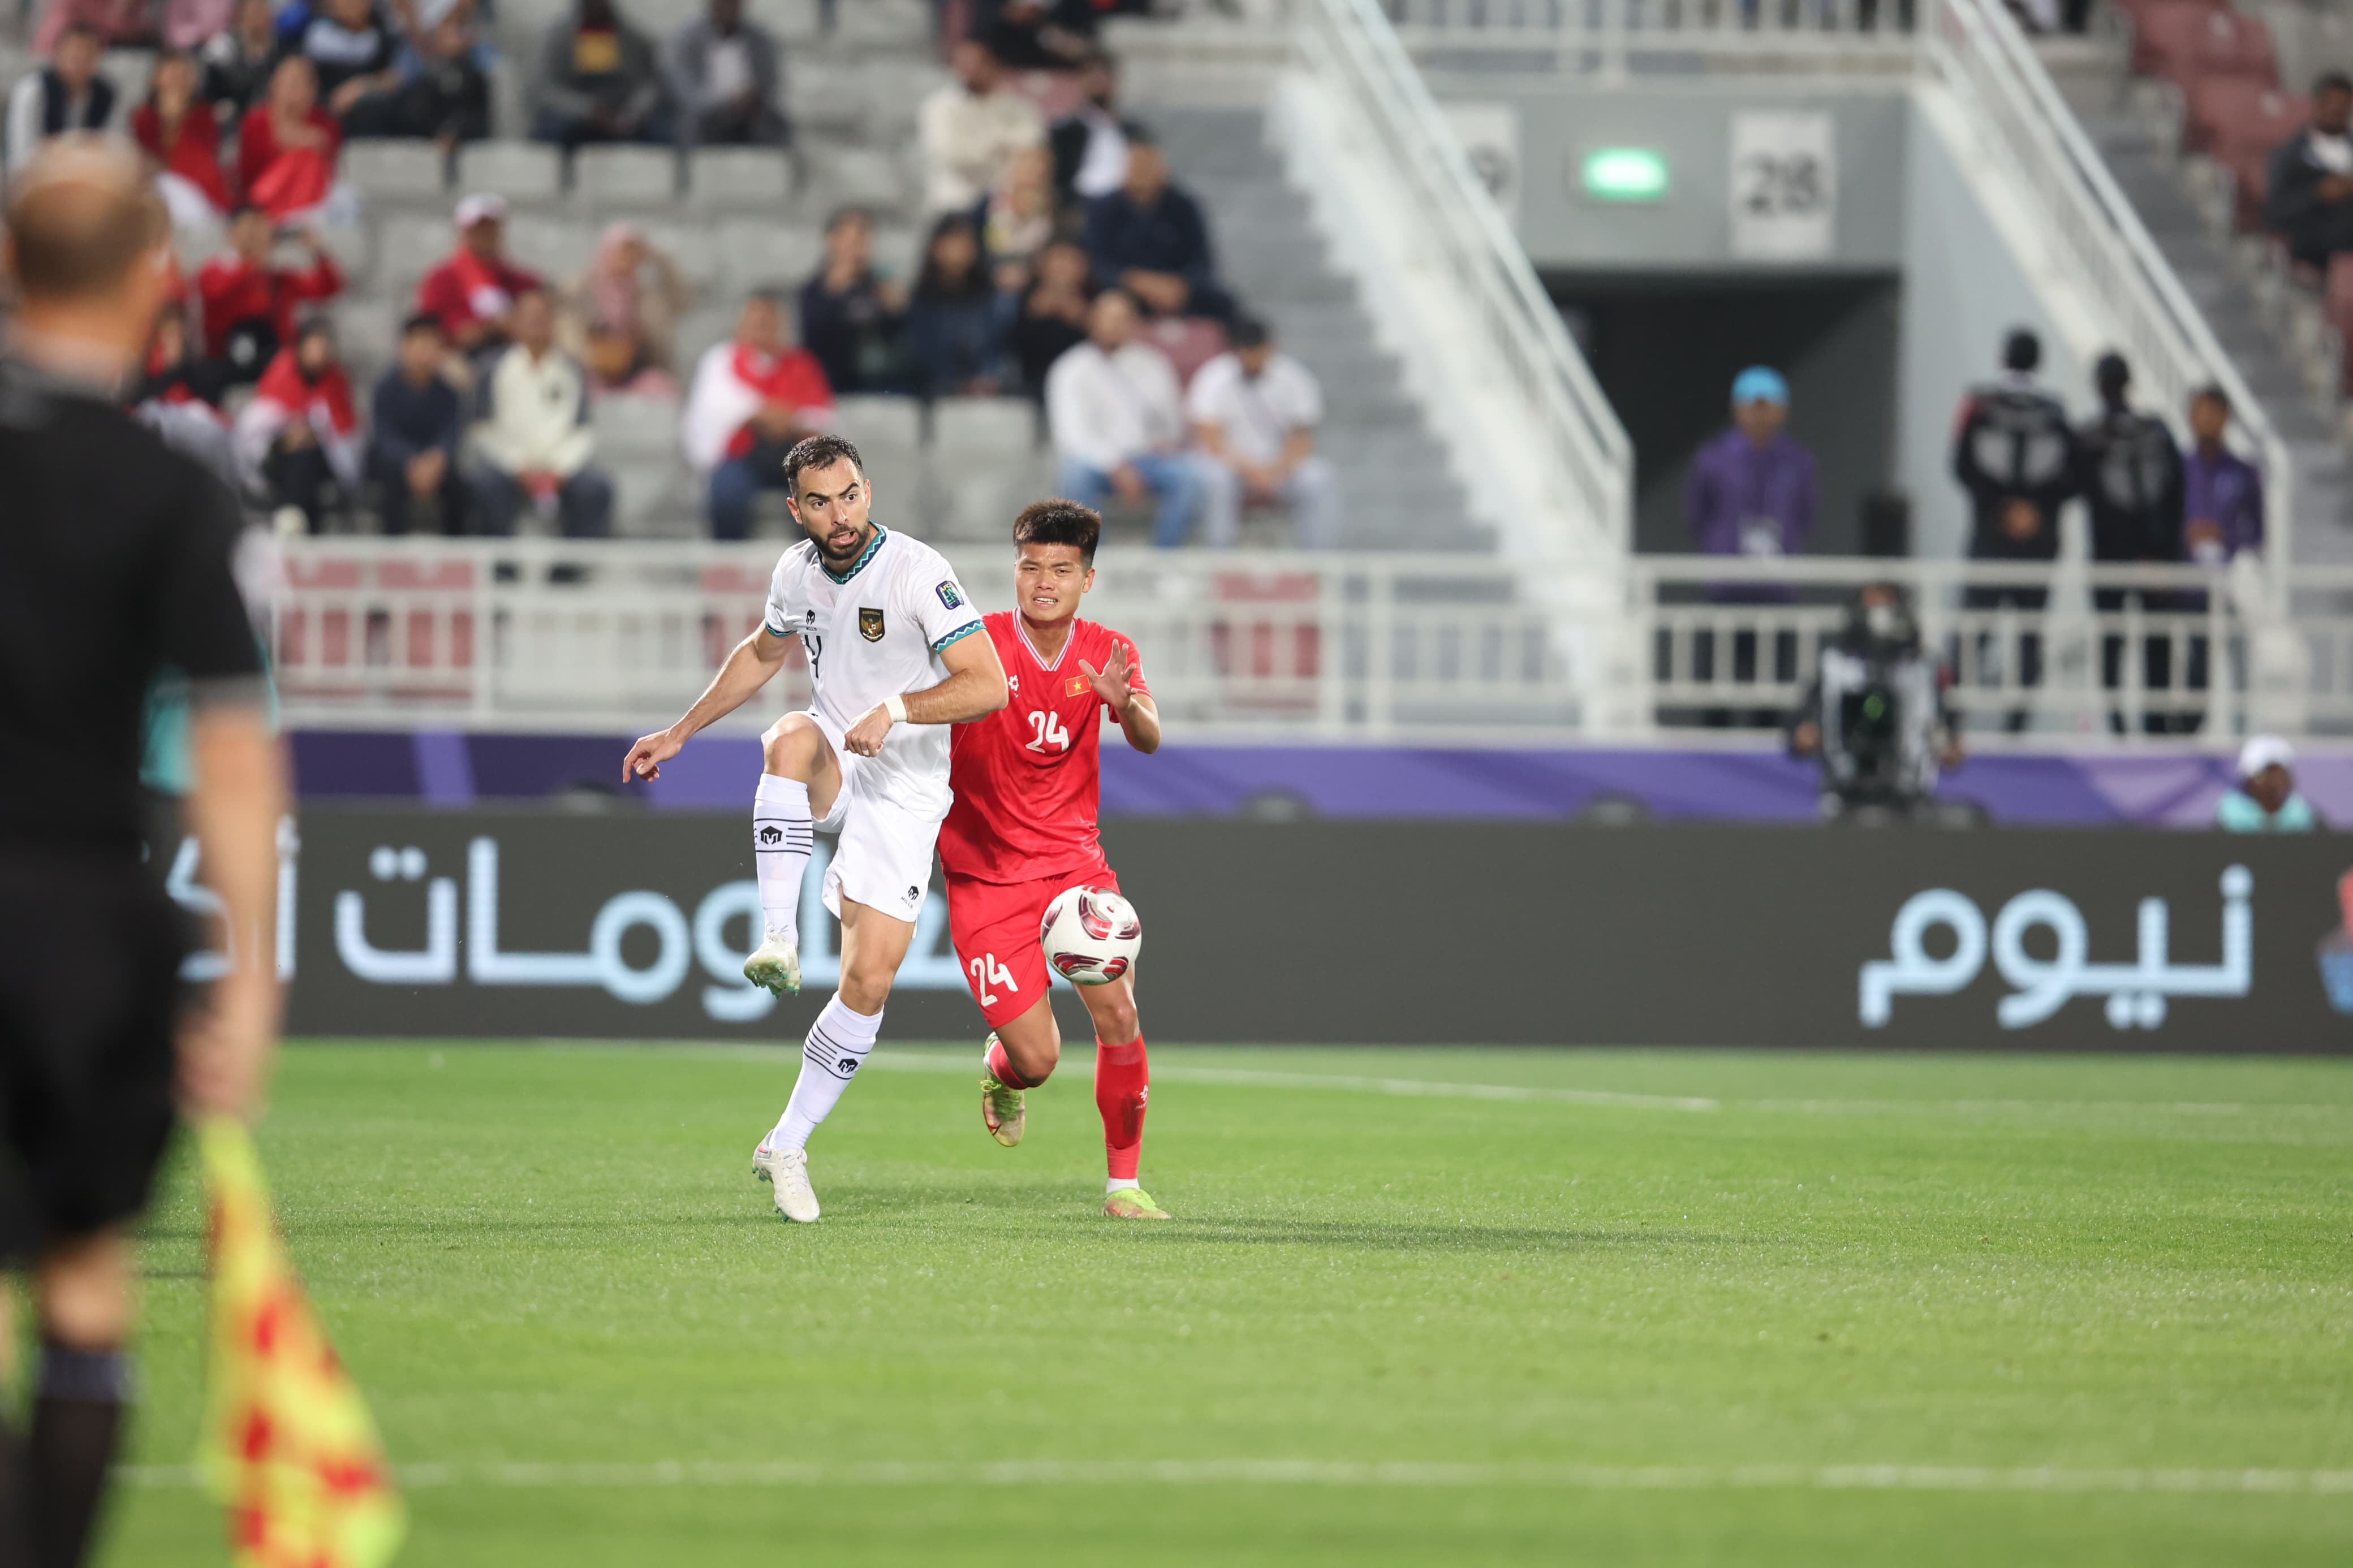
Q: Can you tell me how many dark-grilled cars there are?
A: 0